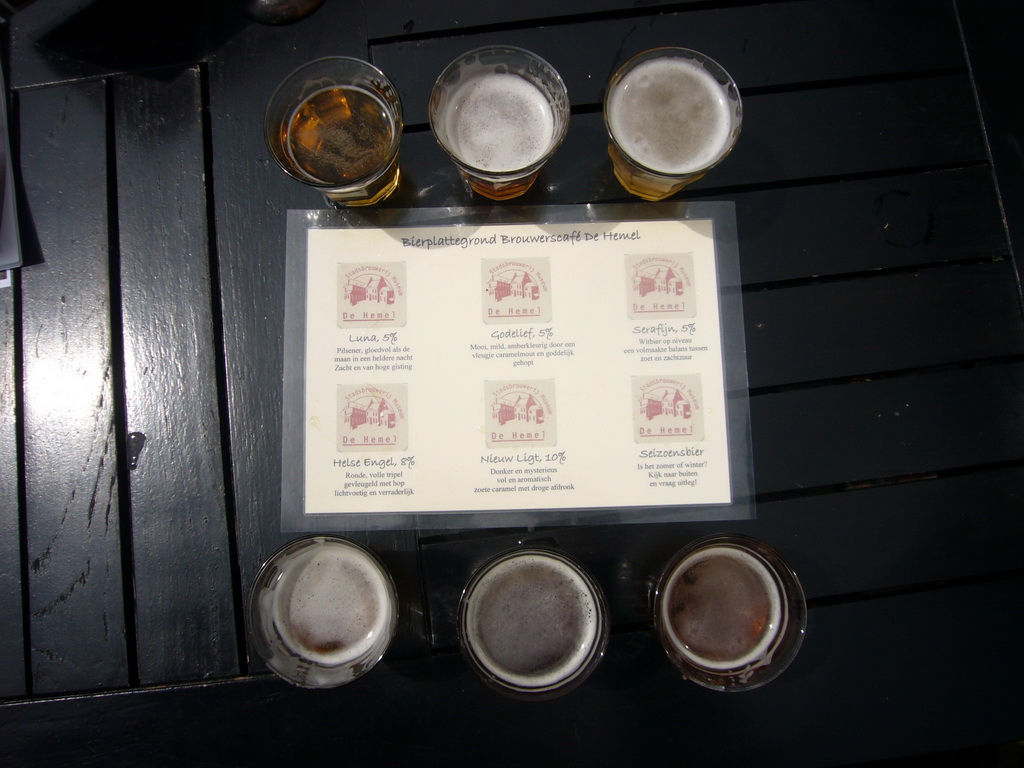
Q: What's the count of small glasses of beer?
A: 6